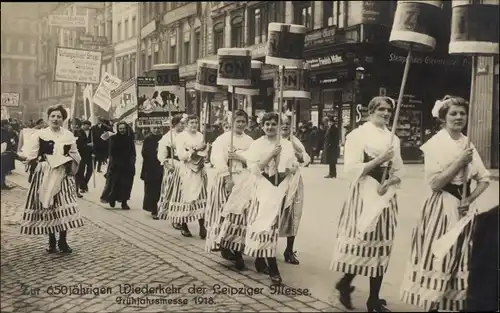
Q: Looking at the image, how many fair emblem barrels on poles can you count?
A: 8